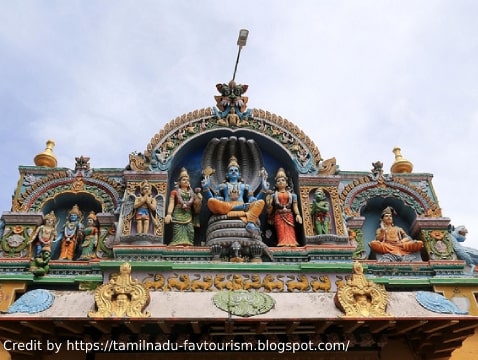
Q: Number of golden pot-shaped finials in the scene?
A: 2